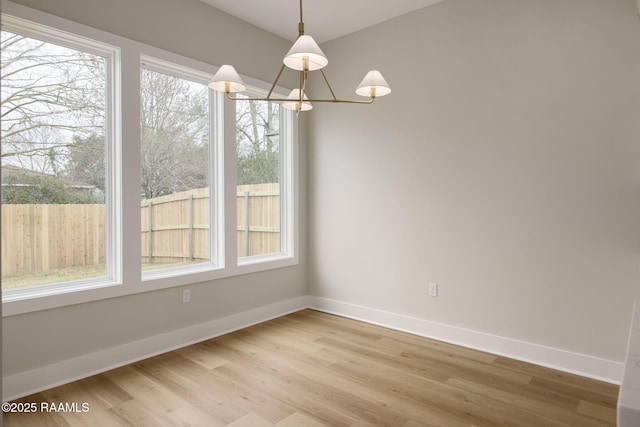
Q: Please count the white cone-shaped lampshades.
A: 4